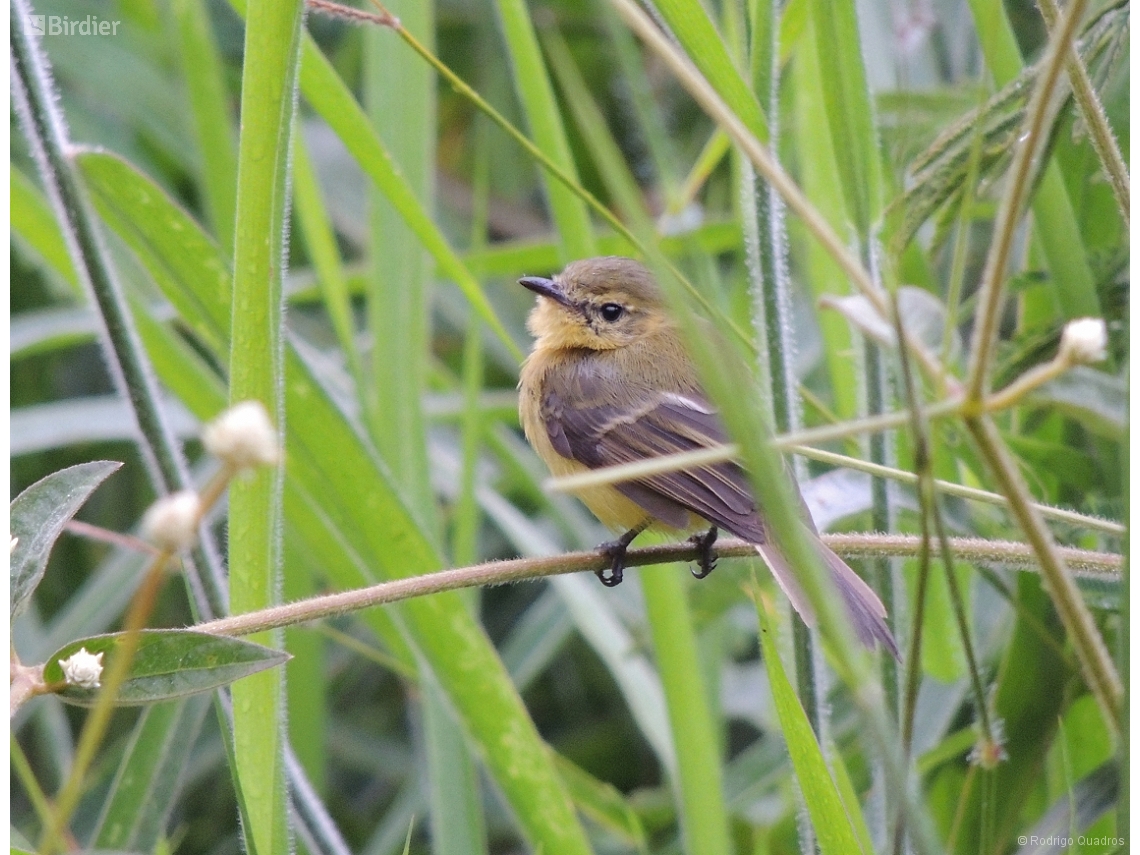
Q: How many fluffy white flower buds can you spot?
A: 4